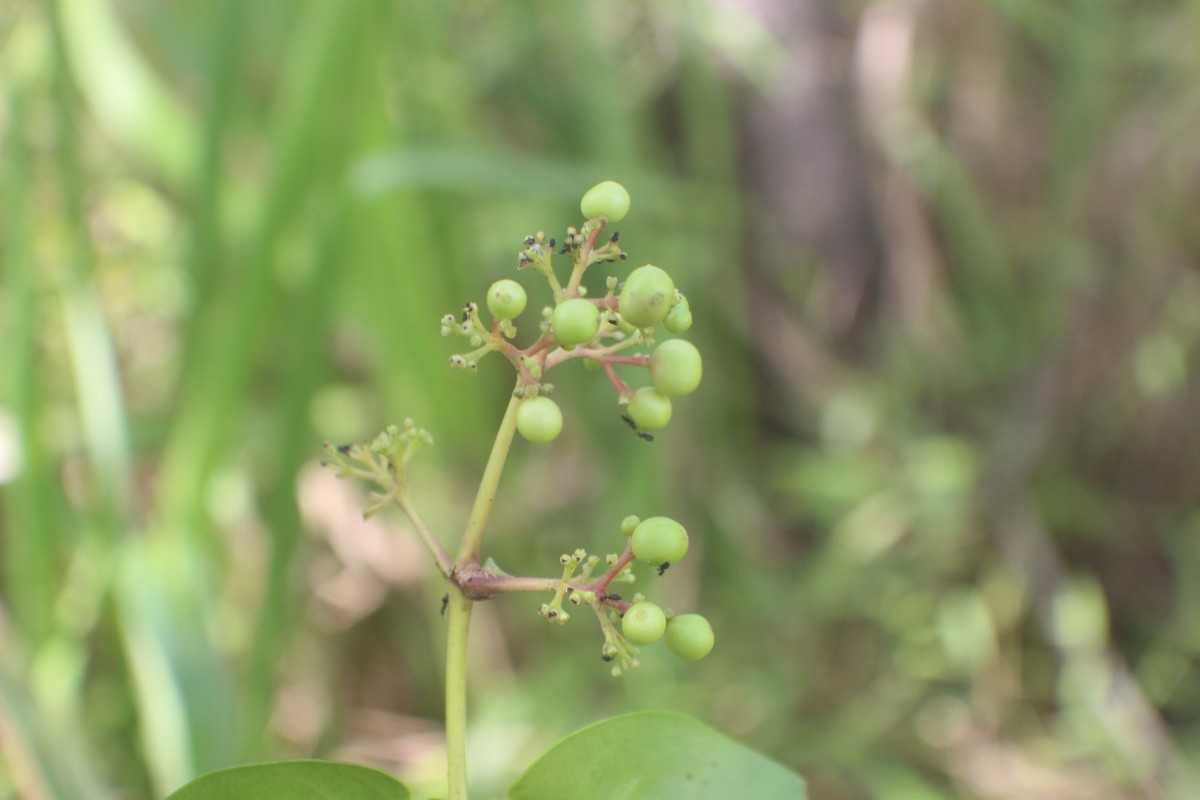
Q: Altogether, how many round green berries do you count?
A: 11